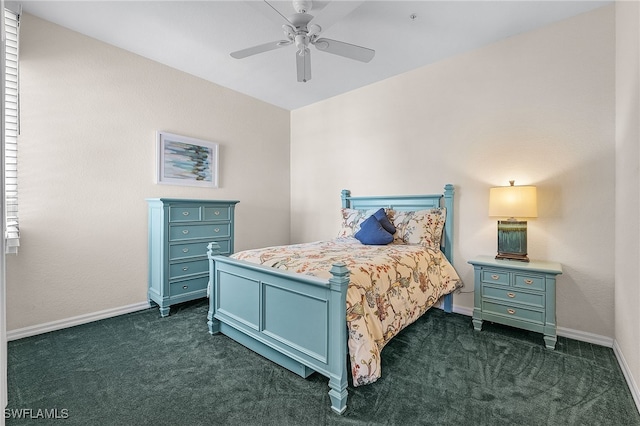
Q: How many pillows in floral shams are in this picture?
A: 2